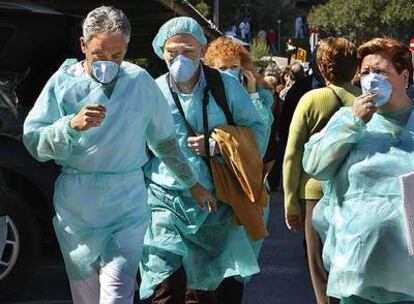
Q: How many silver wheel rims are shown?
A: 1